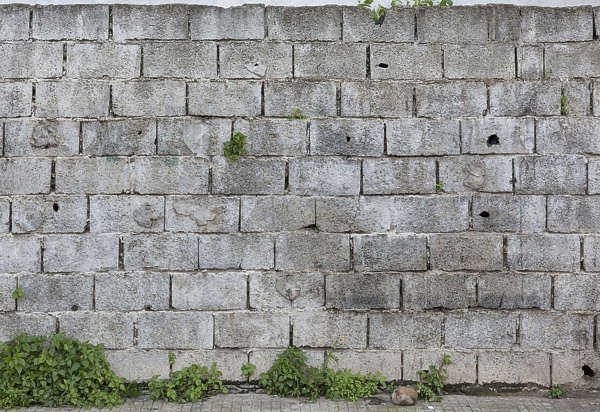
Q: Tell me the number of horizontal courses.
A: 10